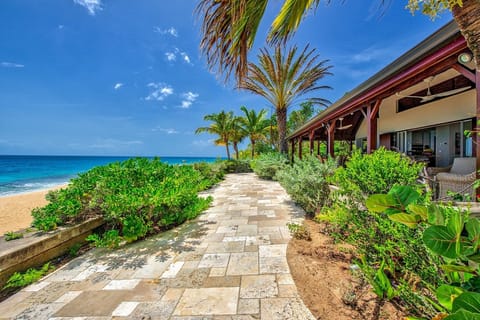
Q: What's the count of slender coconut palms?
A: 3